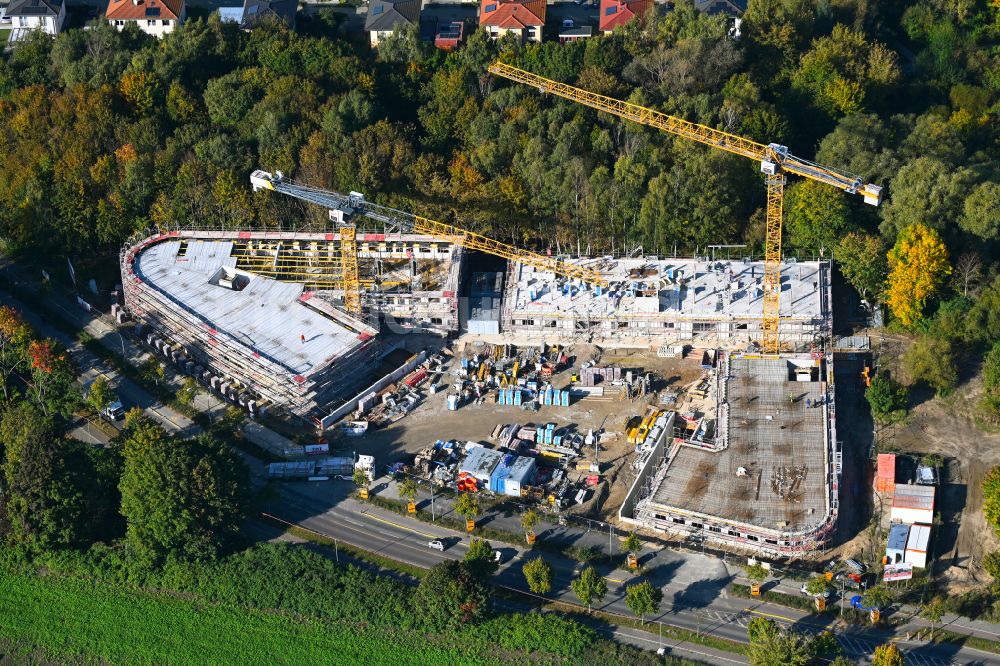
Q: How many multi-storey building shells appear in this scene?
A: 3